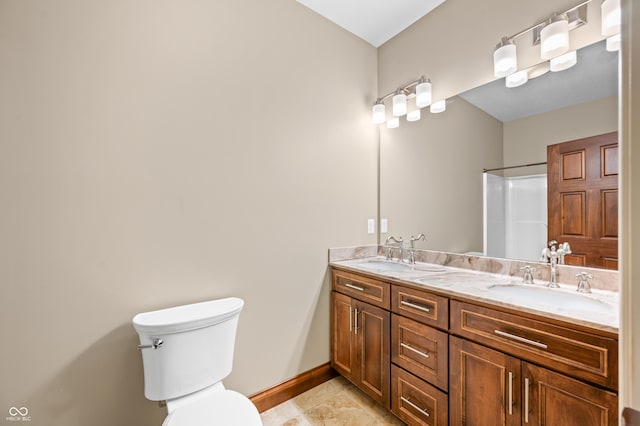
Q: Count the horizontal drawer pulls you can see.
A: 5